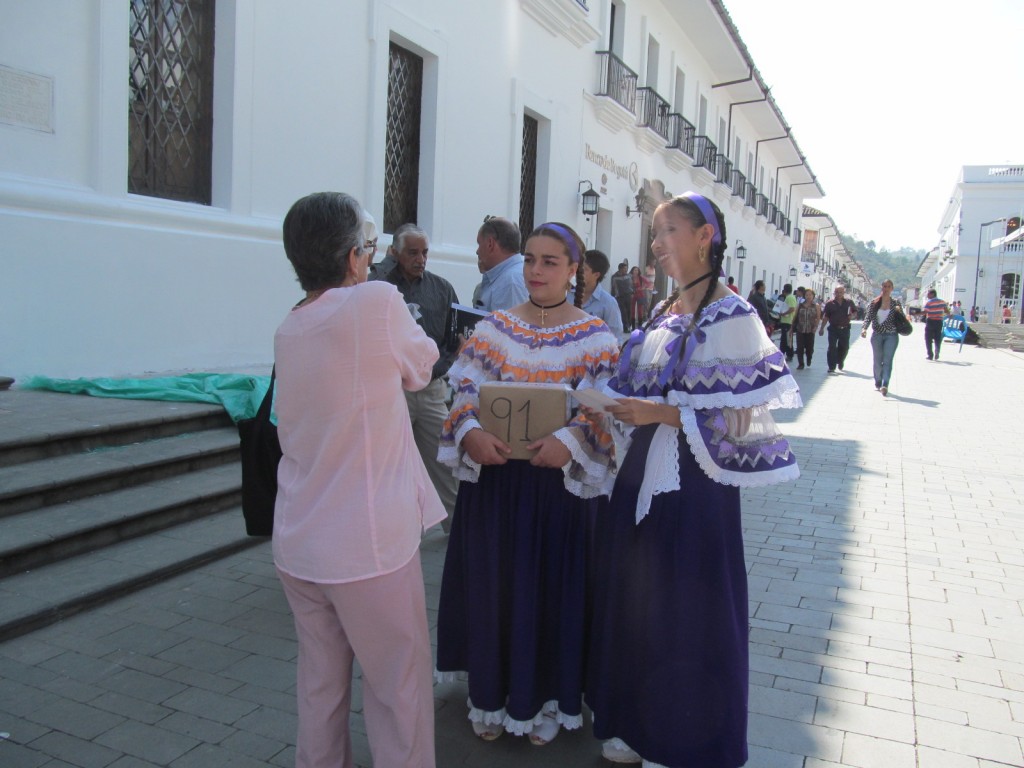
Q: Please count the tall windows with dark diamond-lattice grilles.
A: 3